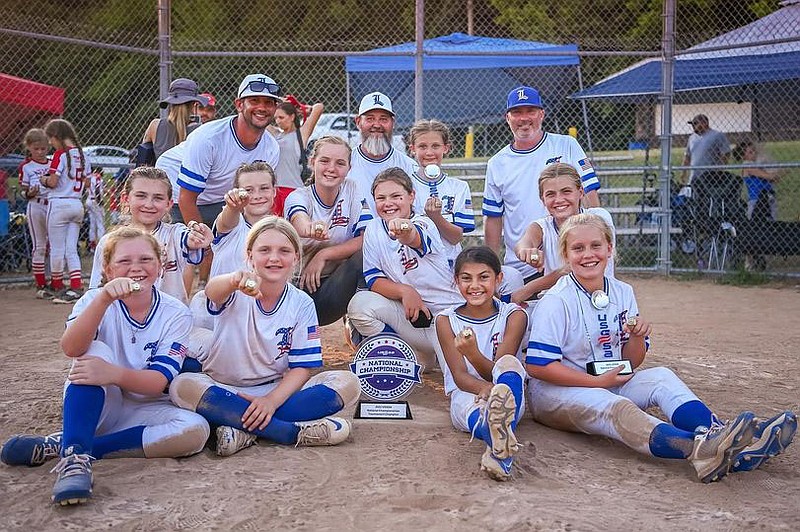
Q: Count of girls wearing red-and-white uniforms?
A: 2